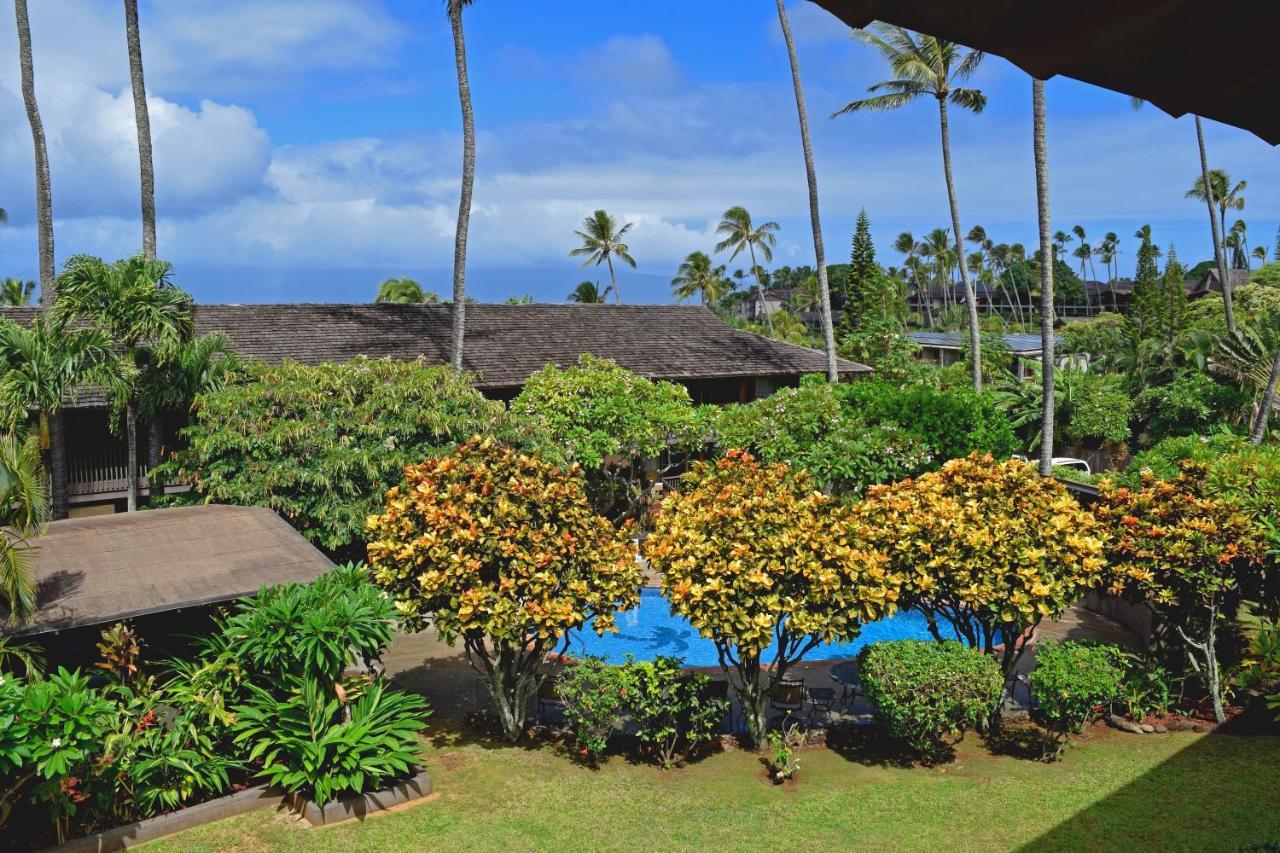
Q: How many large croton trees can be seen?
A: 4